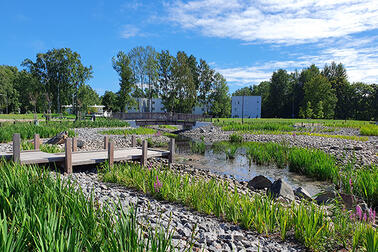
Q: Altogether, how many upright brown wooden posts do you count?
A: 9